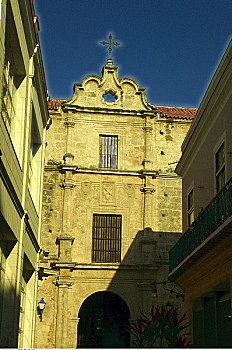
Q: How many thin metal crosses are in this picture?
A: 1